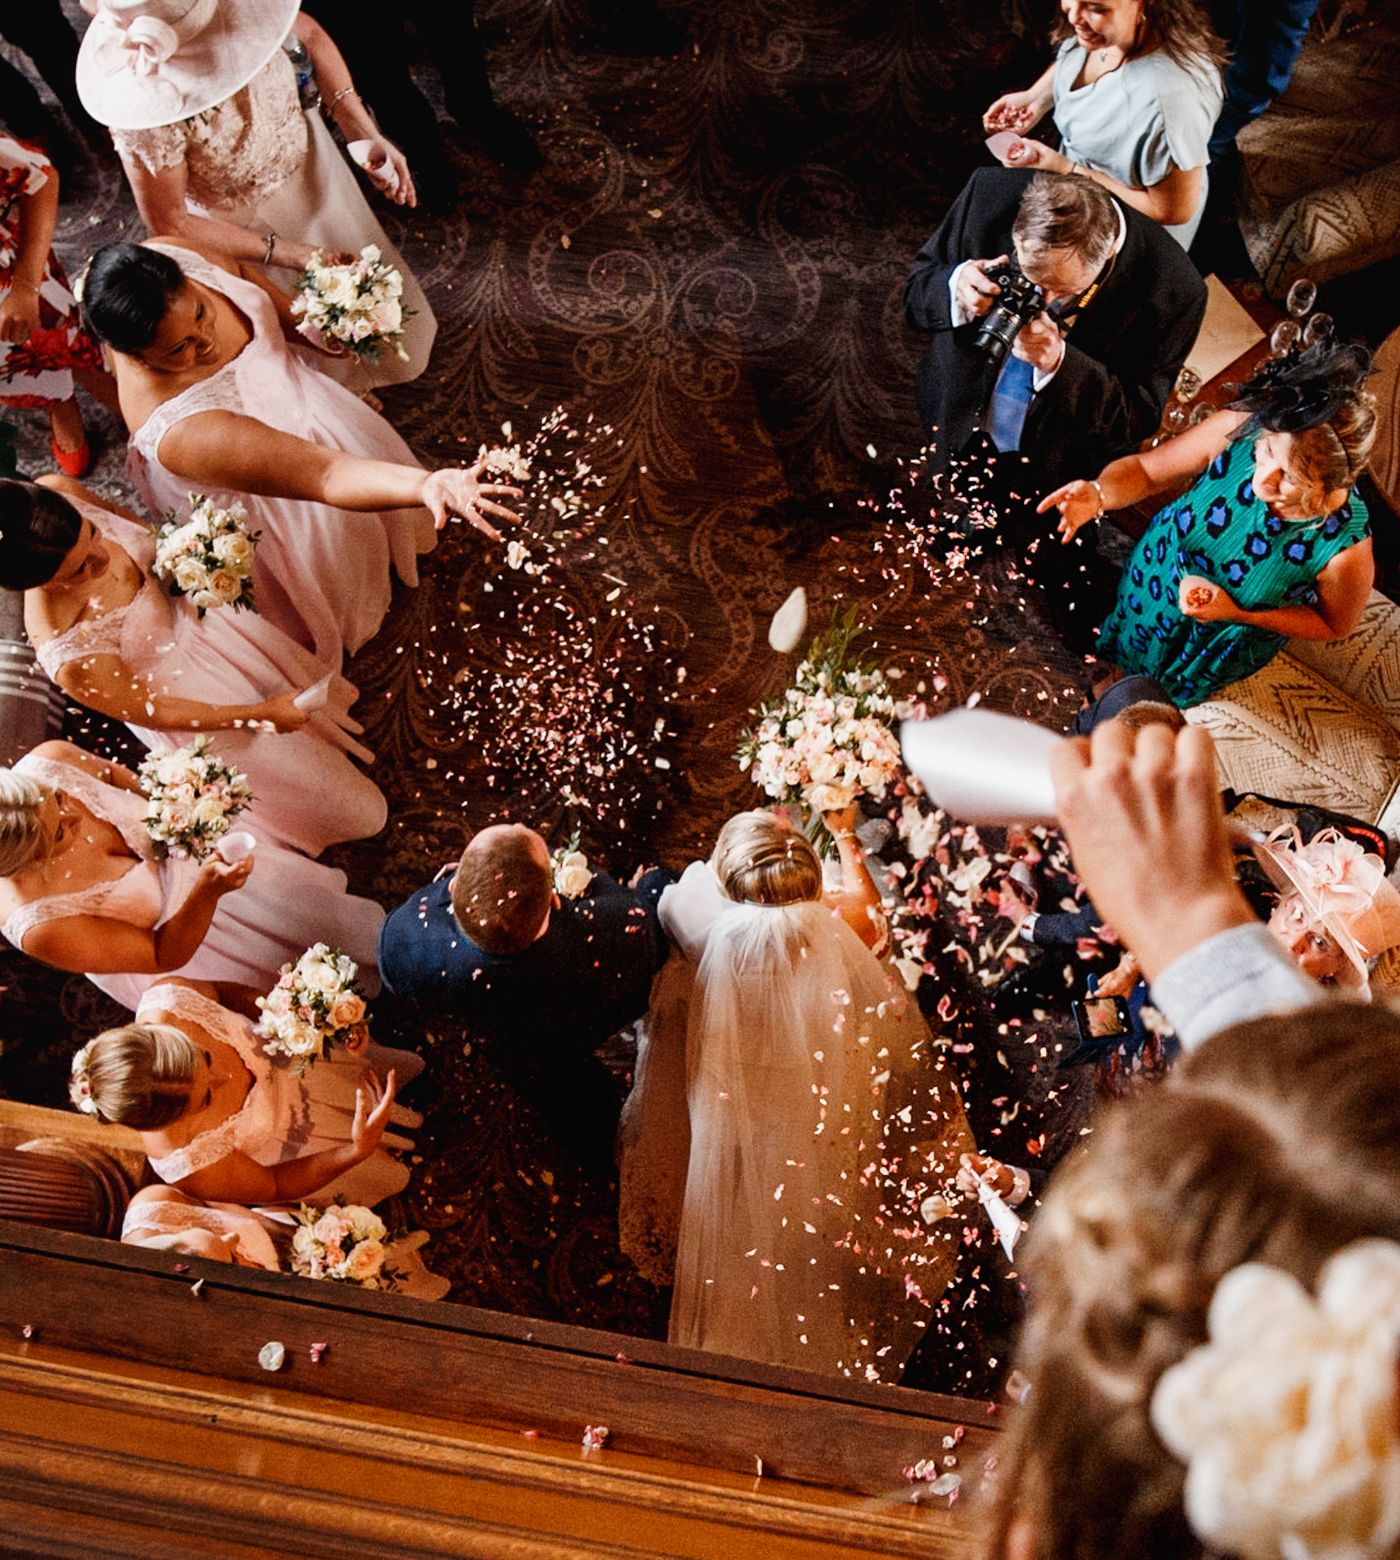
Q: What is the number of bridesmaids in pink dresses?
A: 5